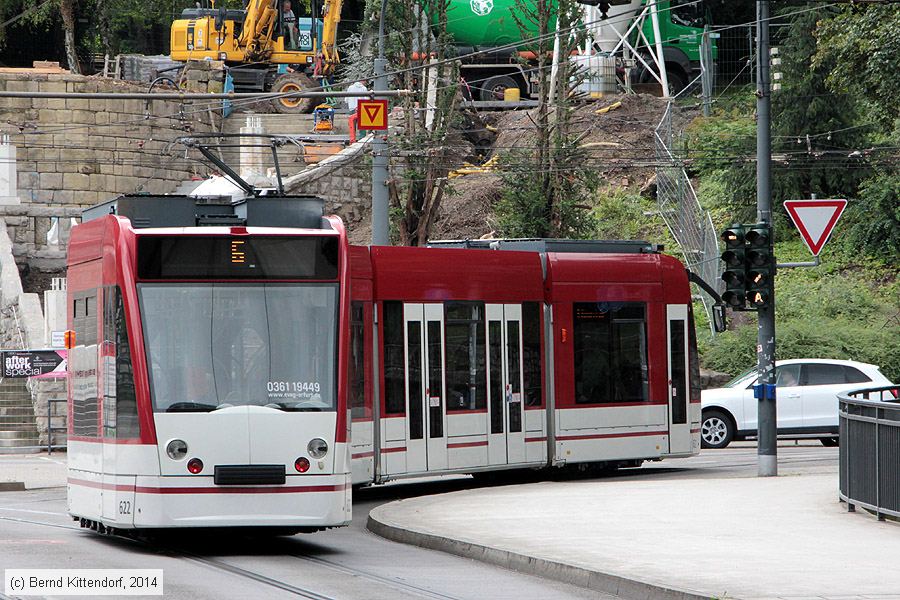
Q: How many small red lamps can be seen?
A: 2